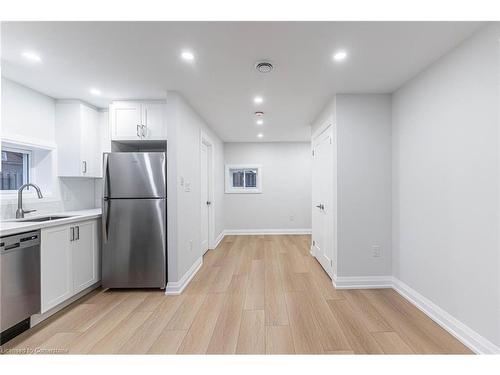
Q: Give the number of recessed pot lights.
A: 7